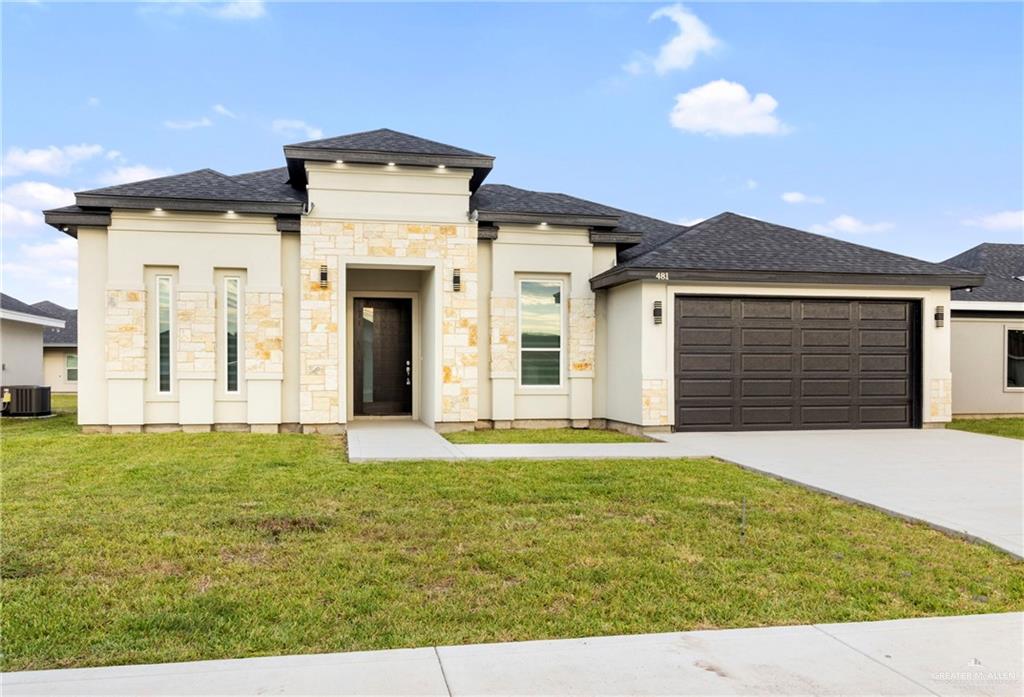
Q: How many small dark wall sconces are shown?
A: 4